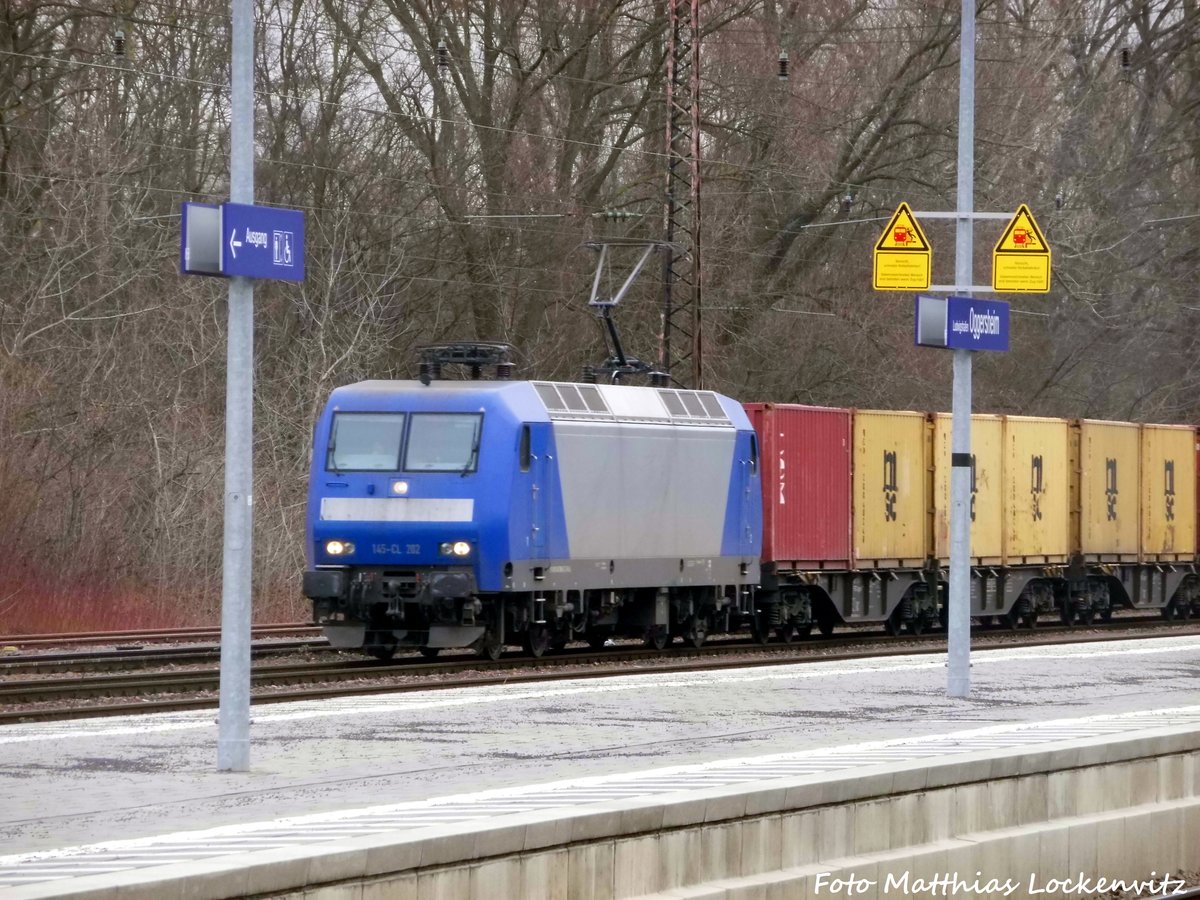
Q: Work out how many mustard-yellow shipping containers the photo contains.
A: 5